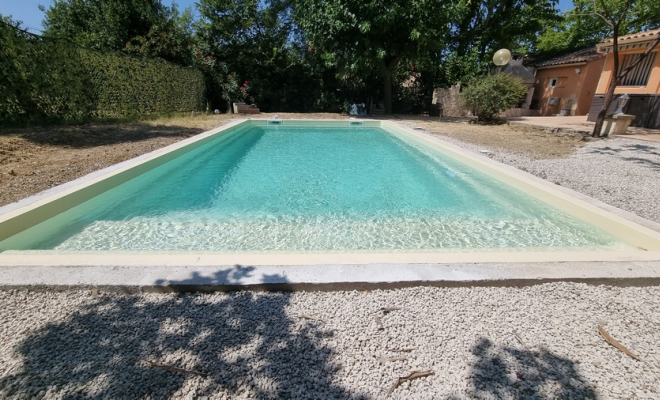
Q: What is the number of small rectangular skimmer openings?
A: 2